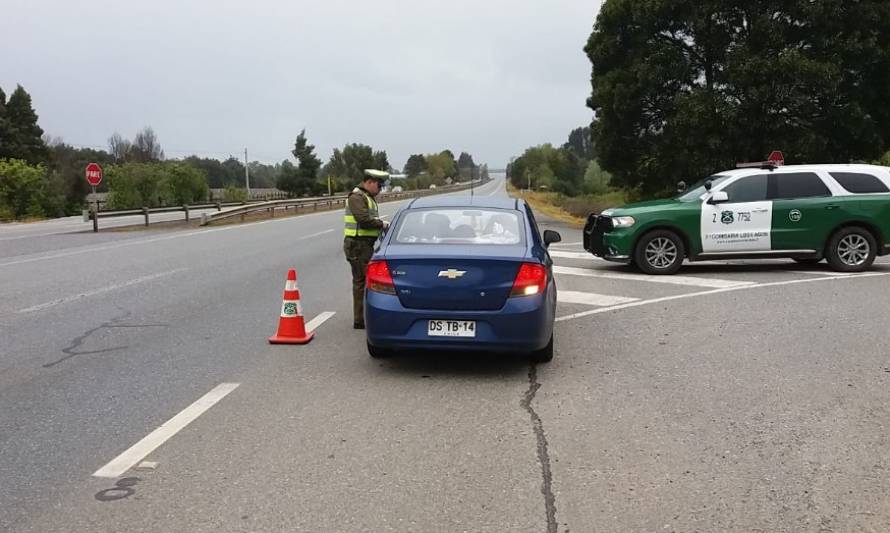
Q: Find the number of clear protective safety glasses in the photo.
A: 0